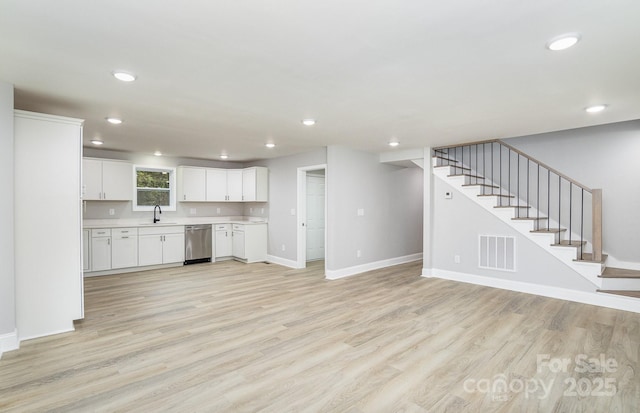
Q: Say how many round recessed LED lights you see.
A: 10